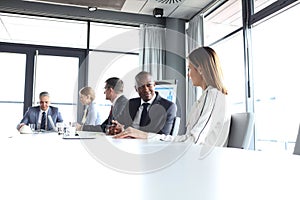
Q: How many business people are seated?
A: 5